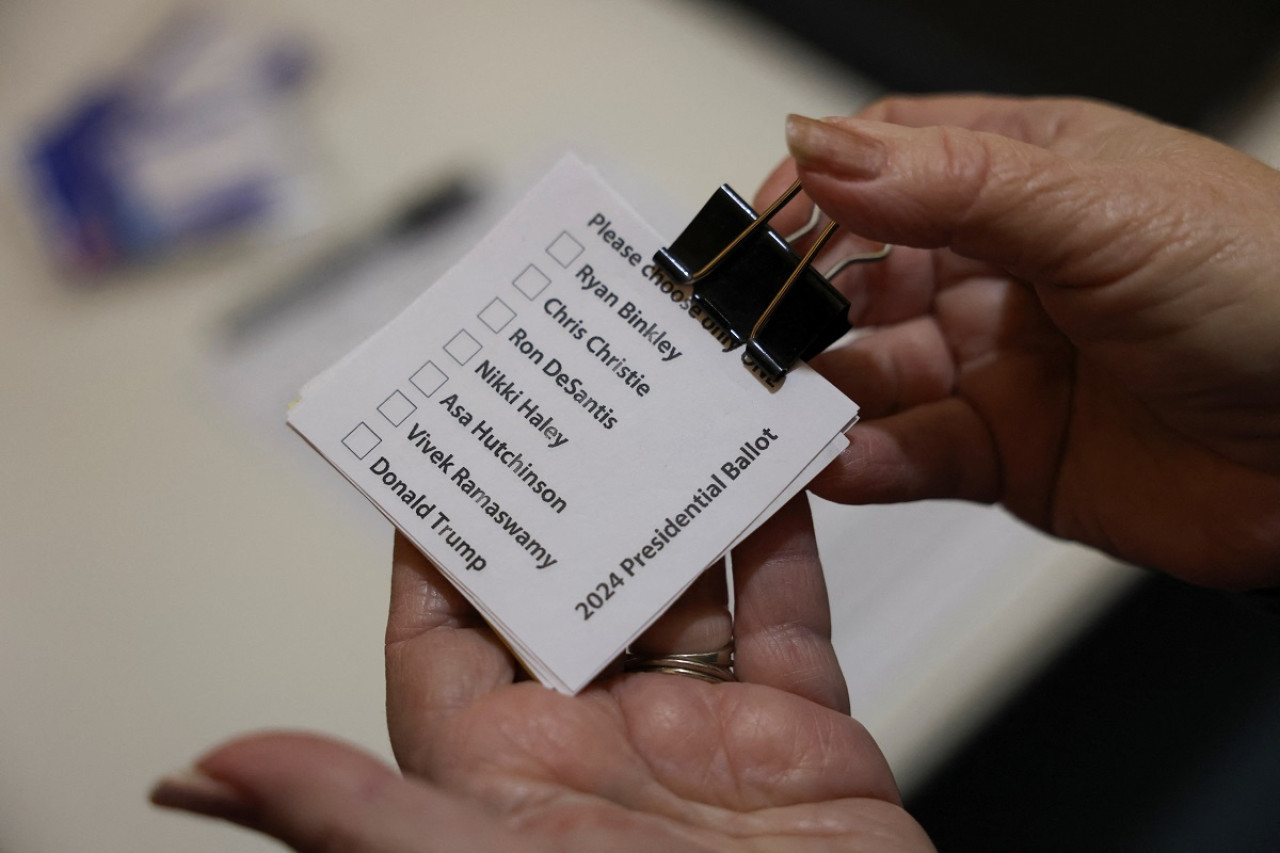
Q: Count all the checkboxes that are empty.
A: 7